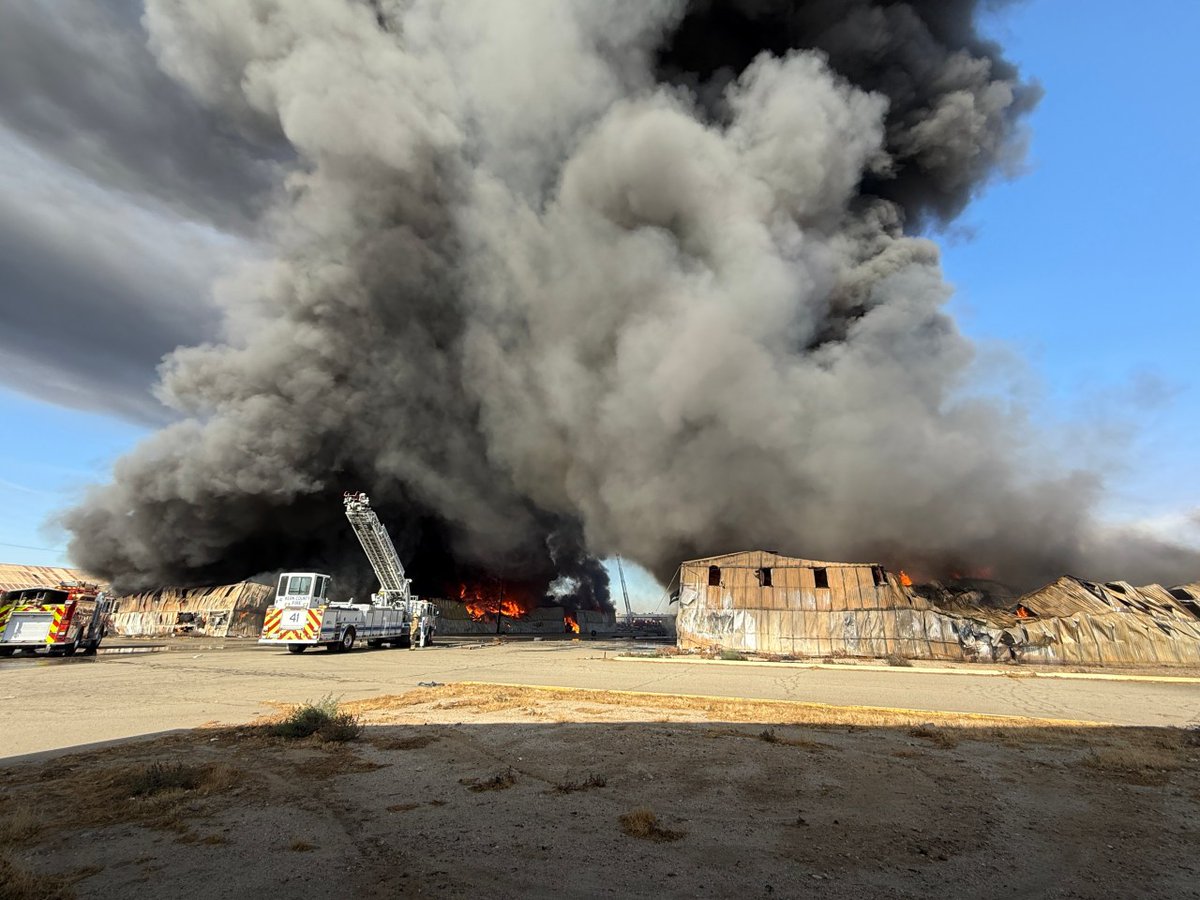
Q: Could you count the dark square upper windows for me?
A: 4